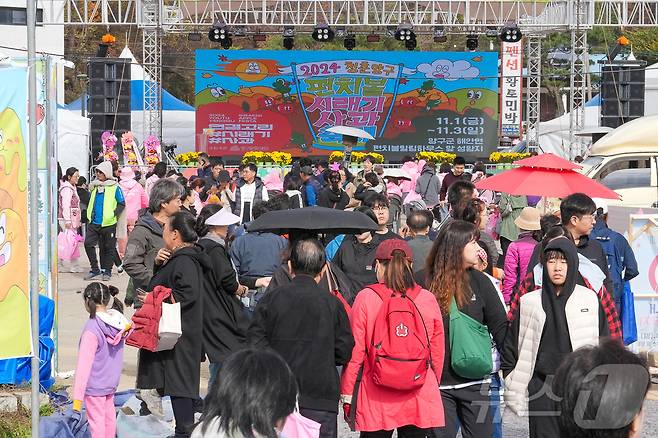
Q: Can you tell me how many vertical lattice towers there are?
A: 3